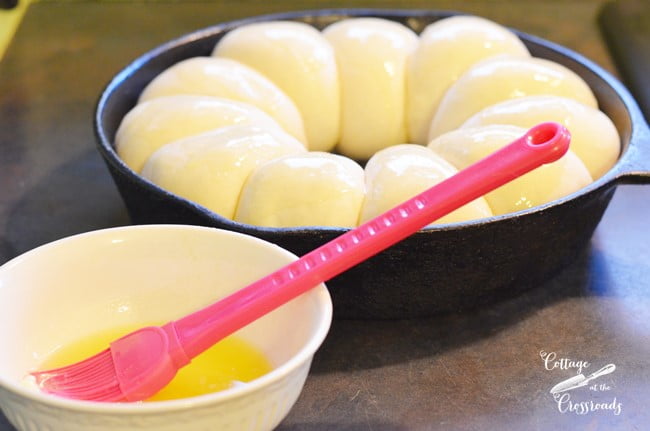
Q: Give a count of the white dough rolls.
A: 11